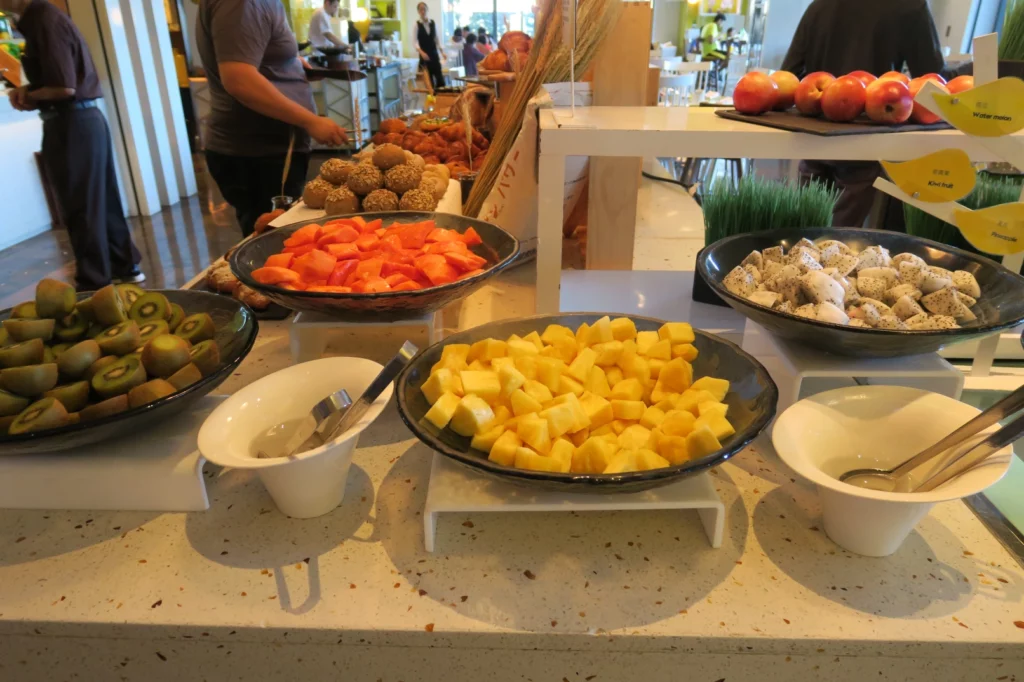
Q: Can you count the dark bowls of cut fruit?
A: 4